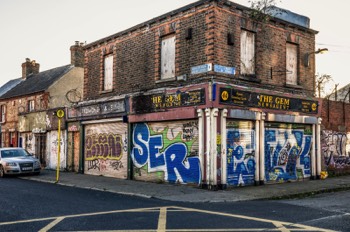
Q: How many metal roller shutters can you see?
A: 4